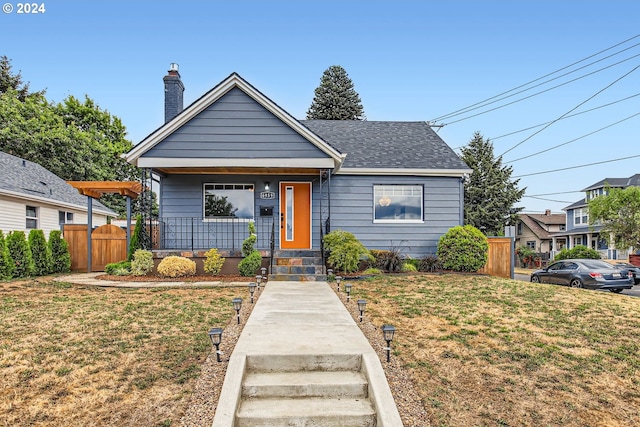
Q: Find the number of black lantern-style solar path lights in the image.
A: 10